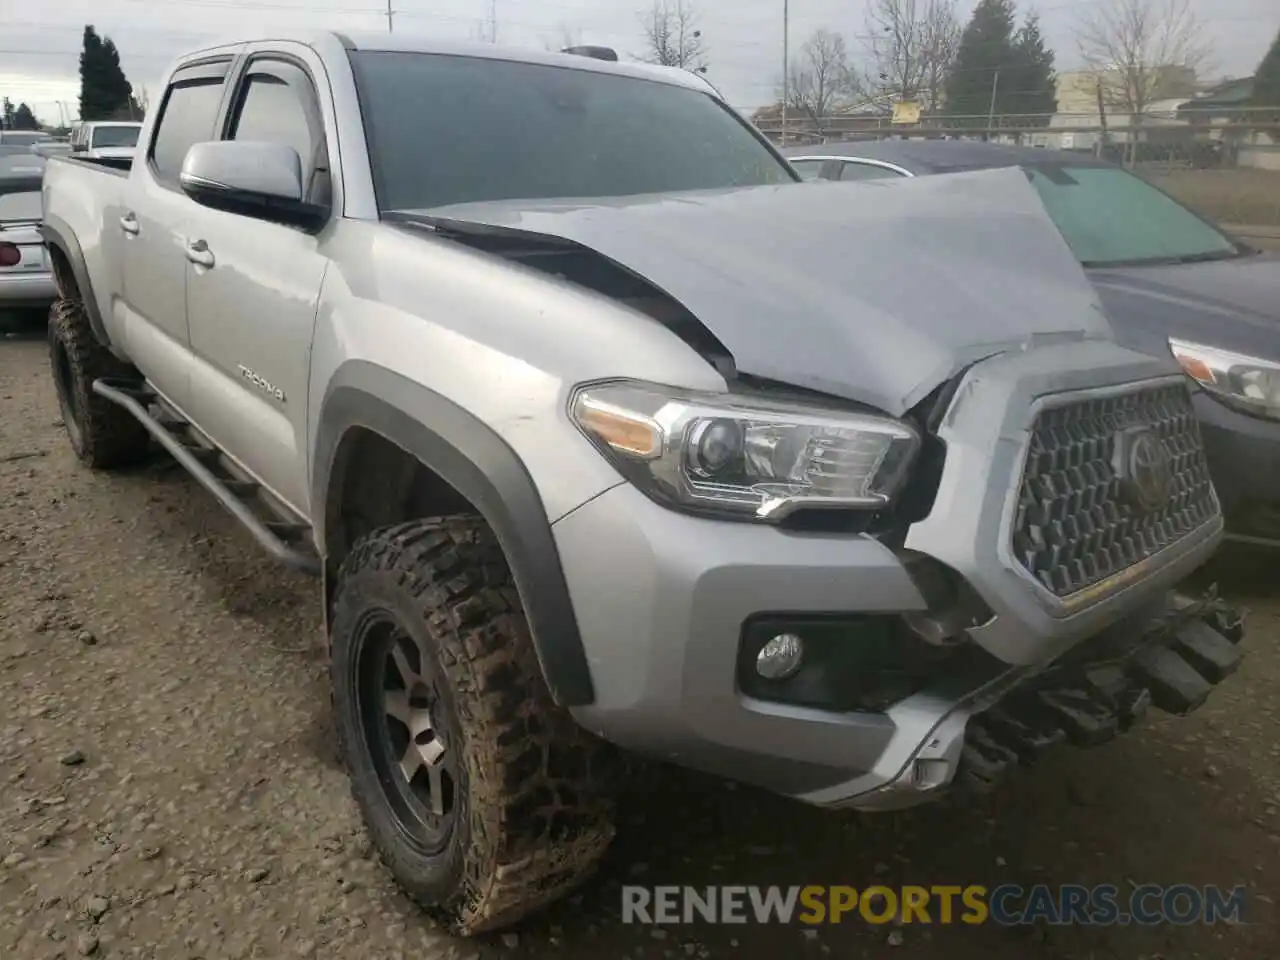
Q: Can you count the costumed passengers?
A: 0